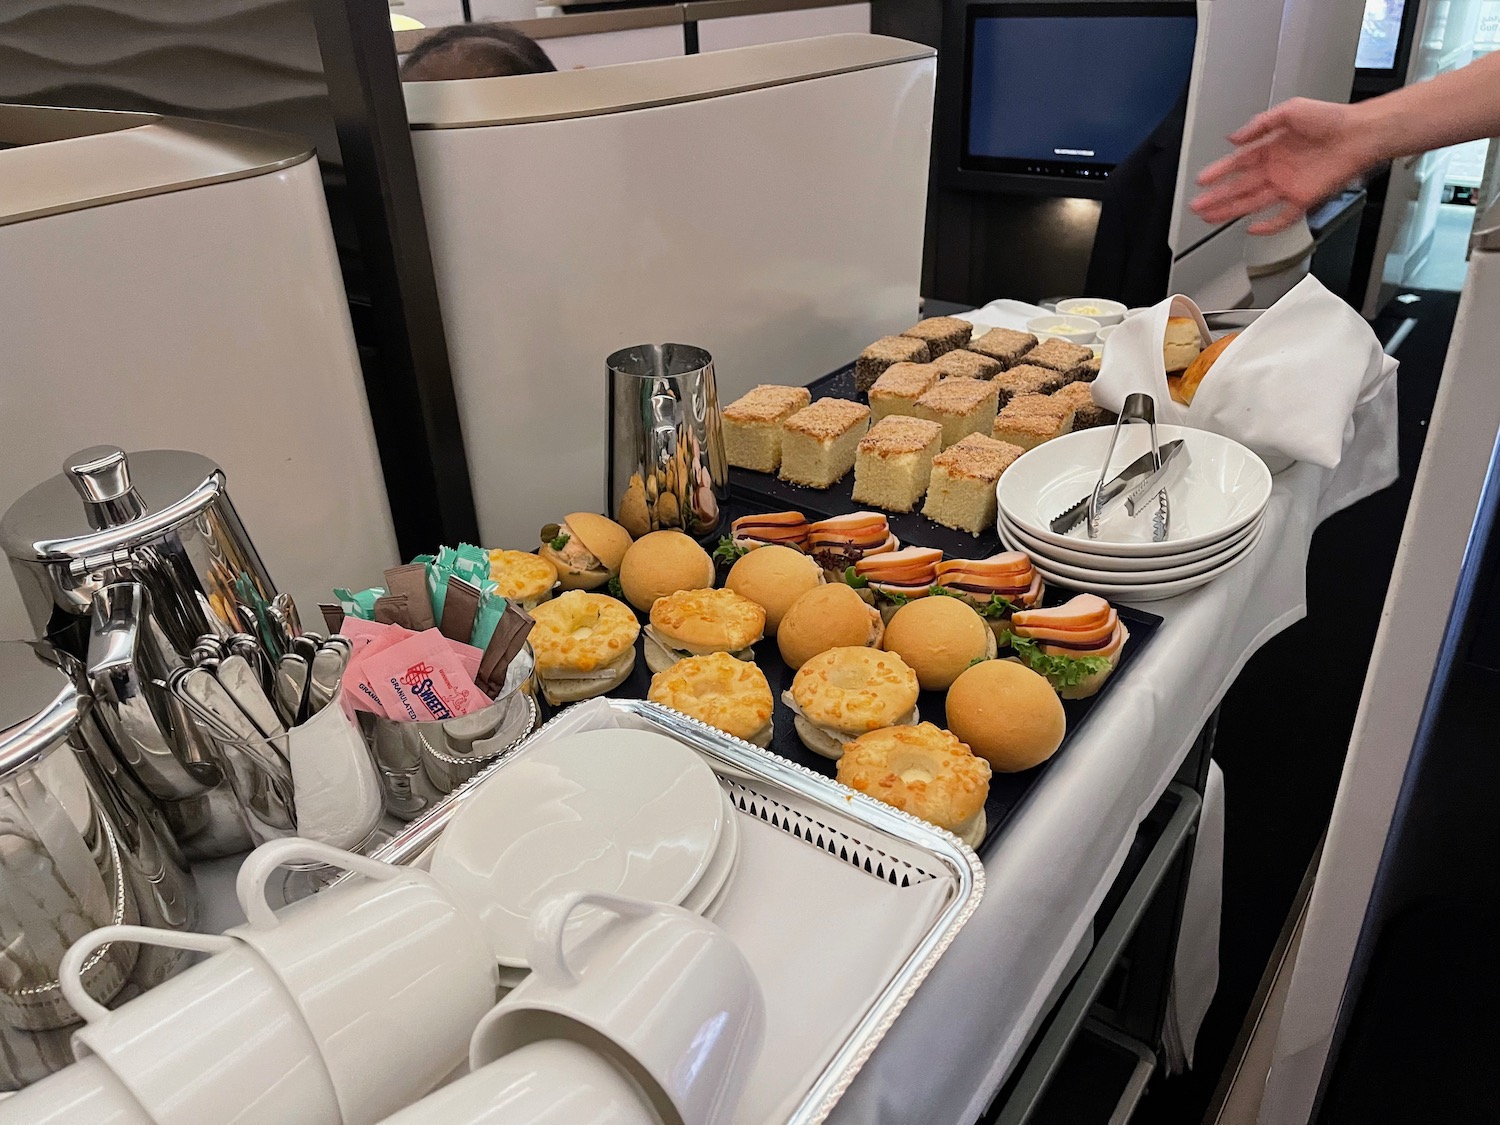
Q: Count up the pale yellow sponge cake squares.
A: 7